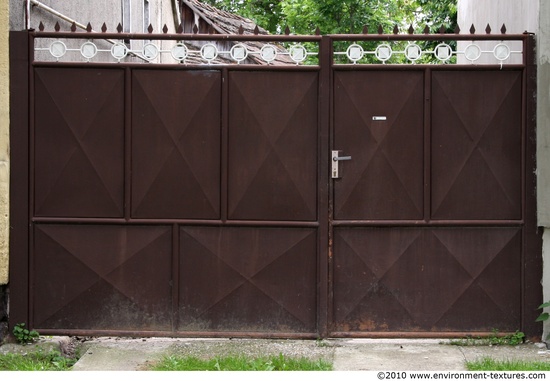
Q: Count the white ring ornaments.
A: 15